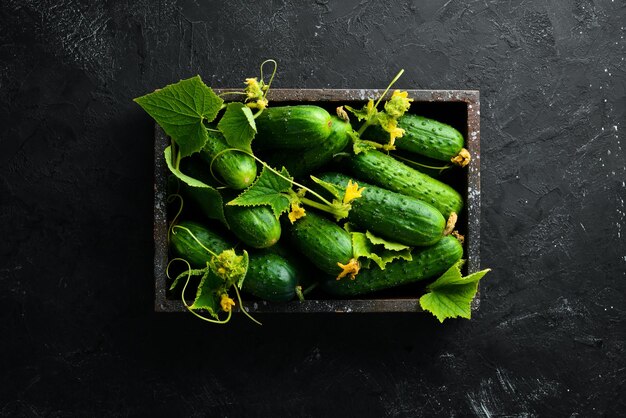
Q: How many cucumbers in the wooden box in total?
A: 11